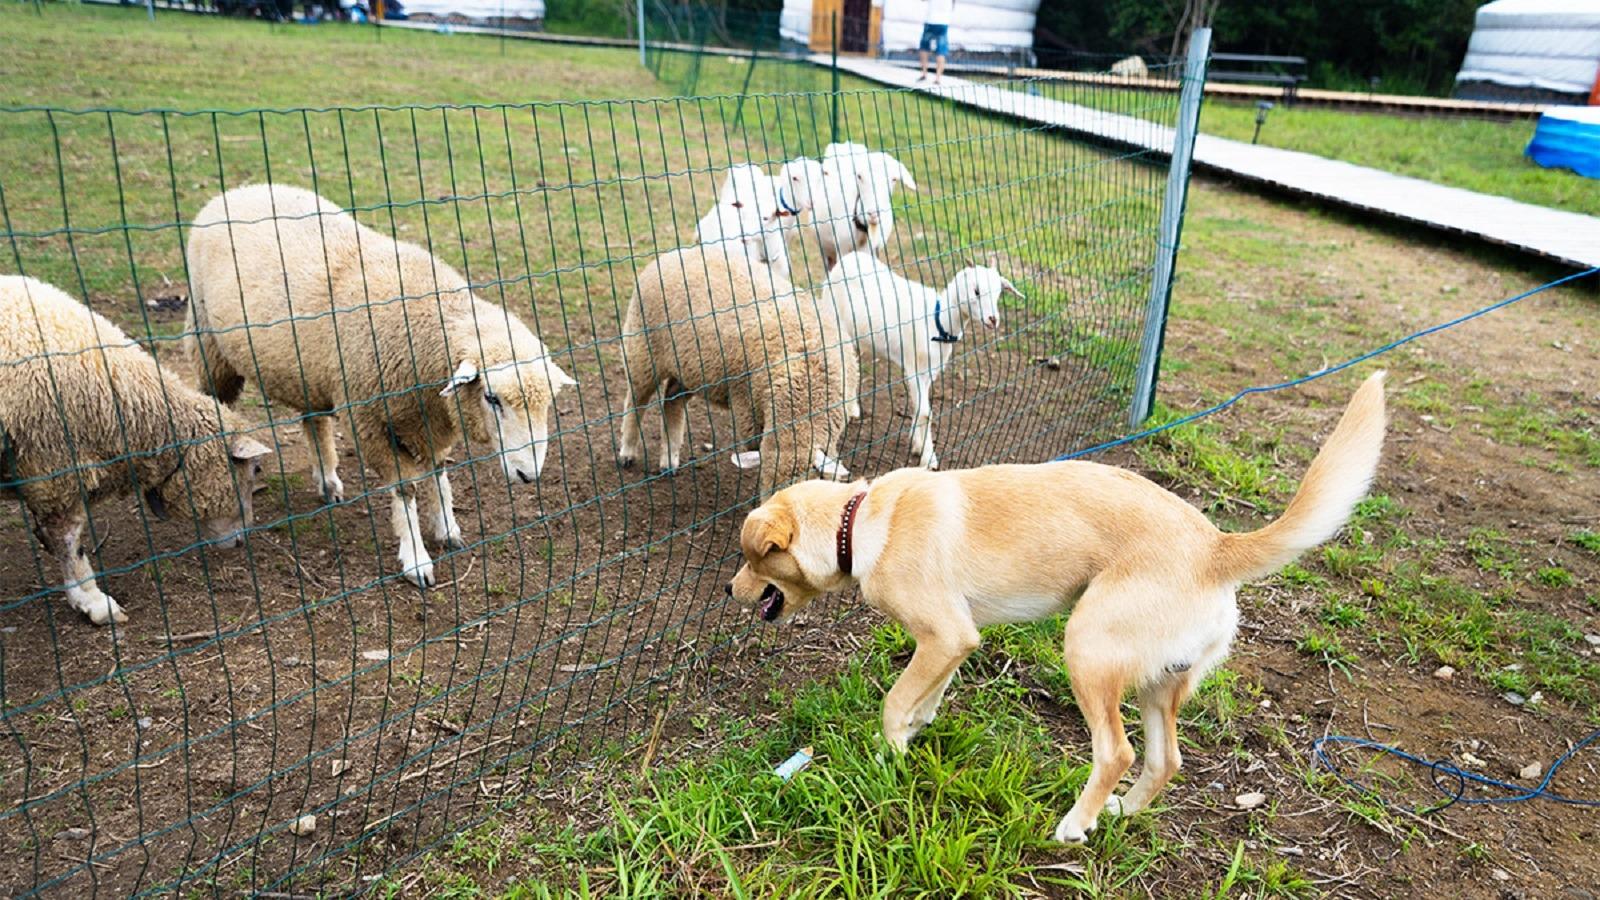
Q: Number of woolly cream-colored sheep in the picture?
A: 3